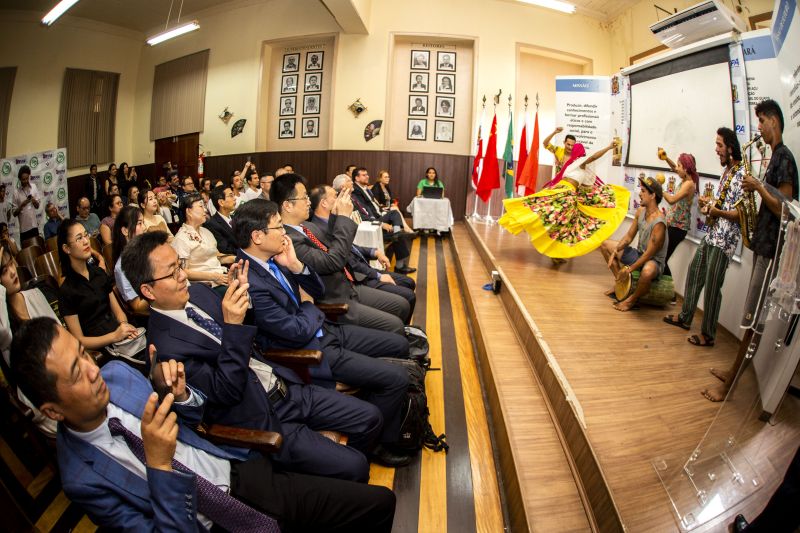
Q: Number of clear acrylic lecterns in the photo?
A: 1